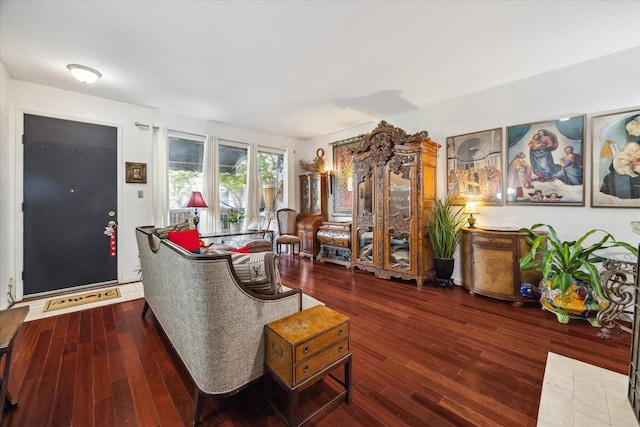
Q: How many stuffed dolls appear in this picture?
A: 0